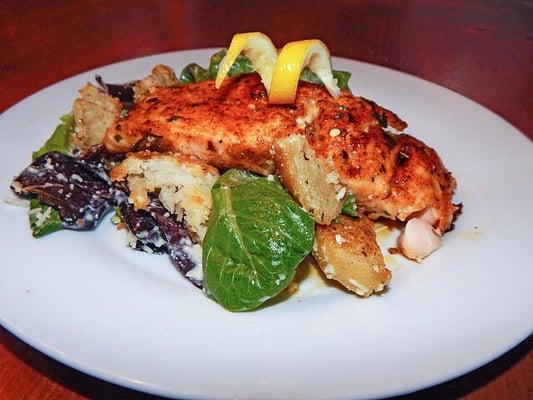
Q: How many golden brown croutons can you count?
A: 5